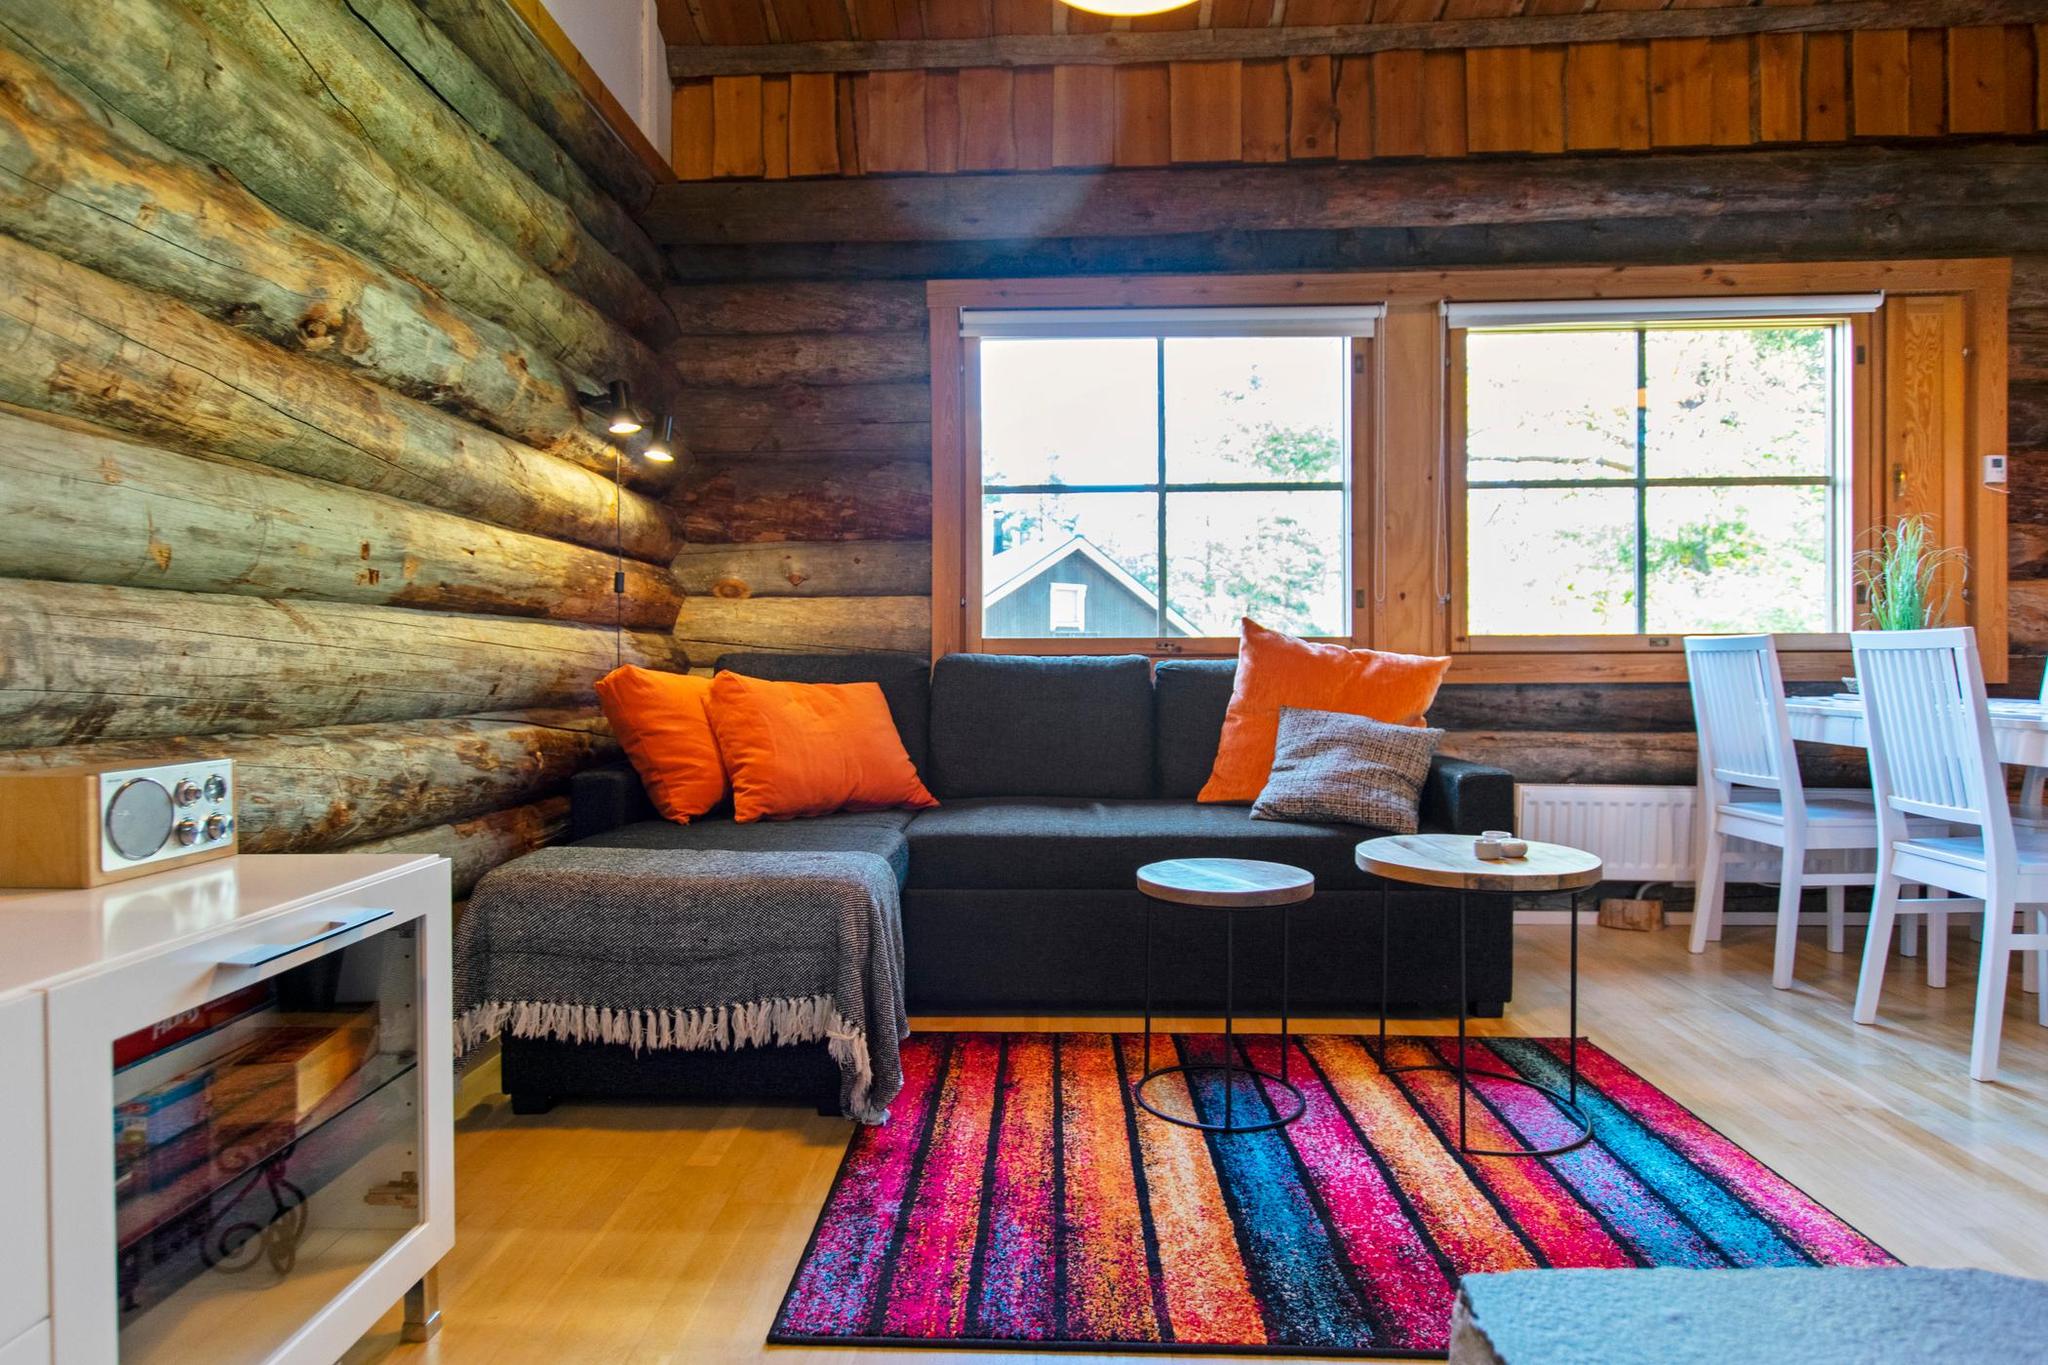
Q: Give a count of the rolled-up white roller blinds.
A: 2